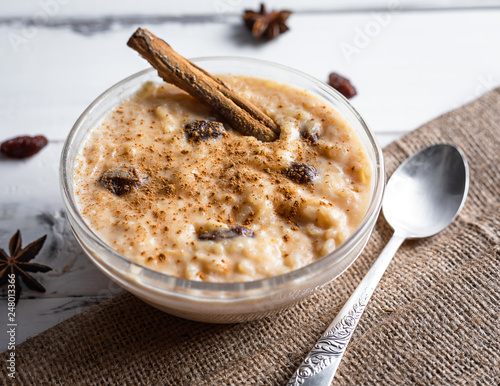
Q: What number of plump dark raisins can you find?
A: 7